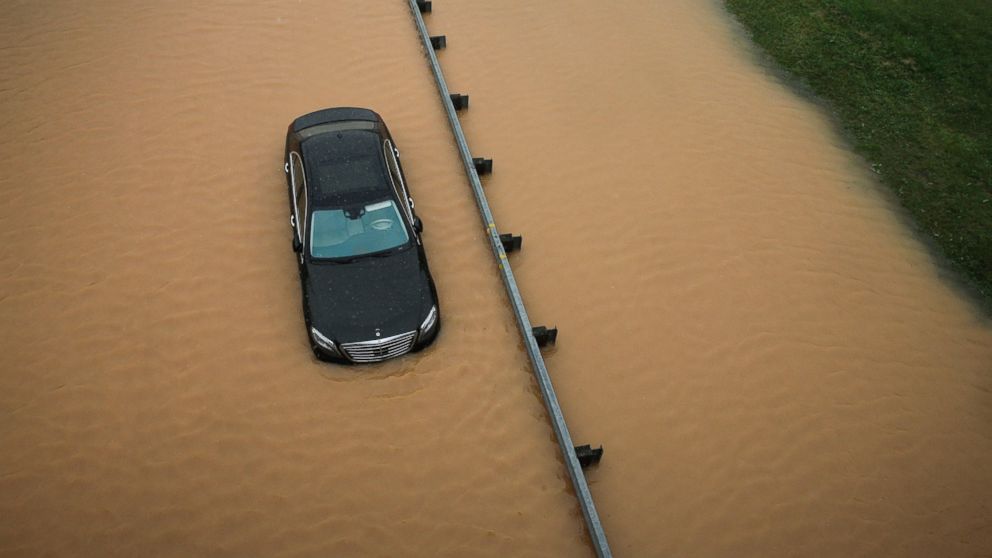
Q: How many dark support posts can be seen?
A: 7